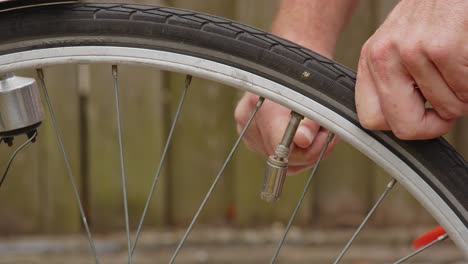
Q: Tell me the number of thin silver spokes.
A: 7